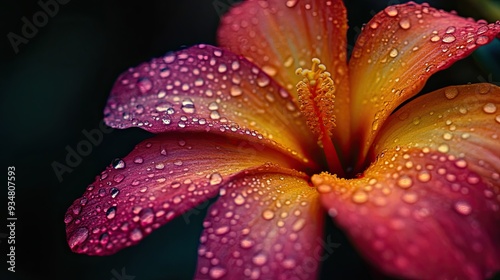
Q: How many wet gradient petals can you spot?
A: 7